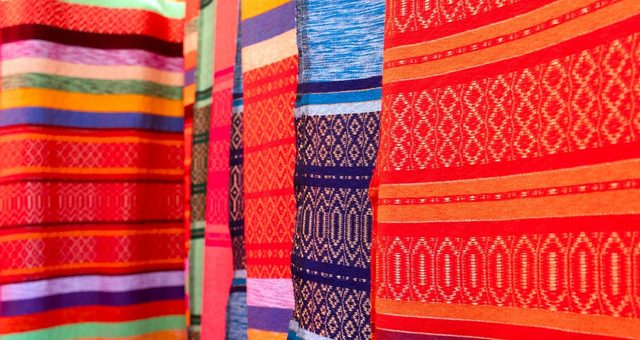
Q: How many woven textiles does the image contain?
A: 8